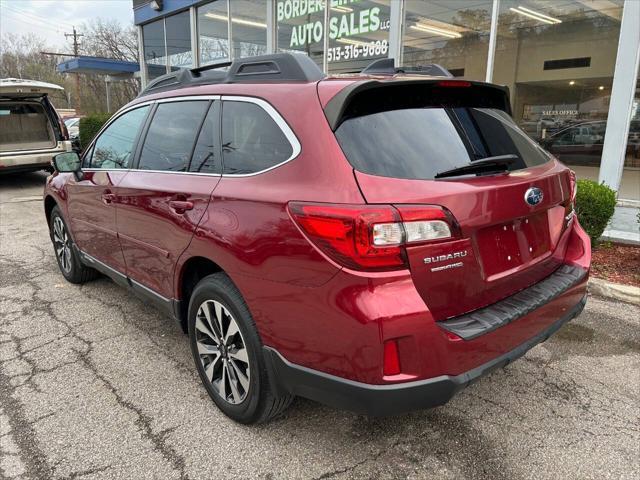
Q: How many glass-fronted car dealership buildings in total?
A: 1